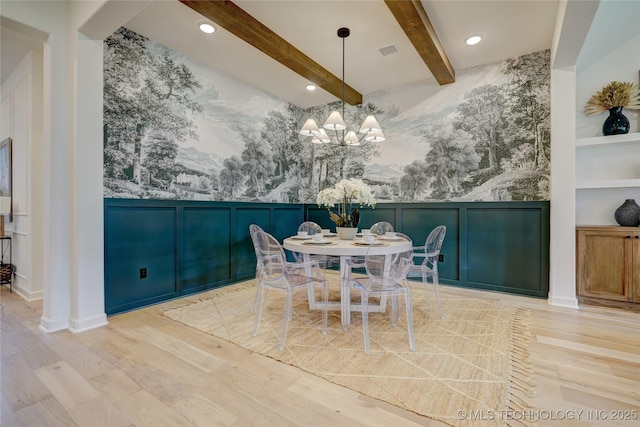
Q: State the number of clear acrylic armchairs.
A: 6